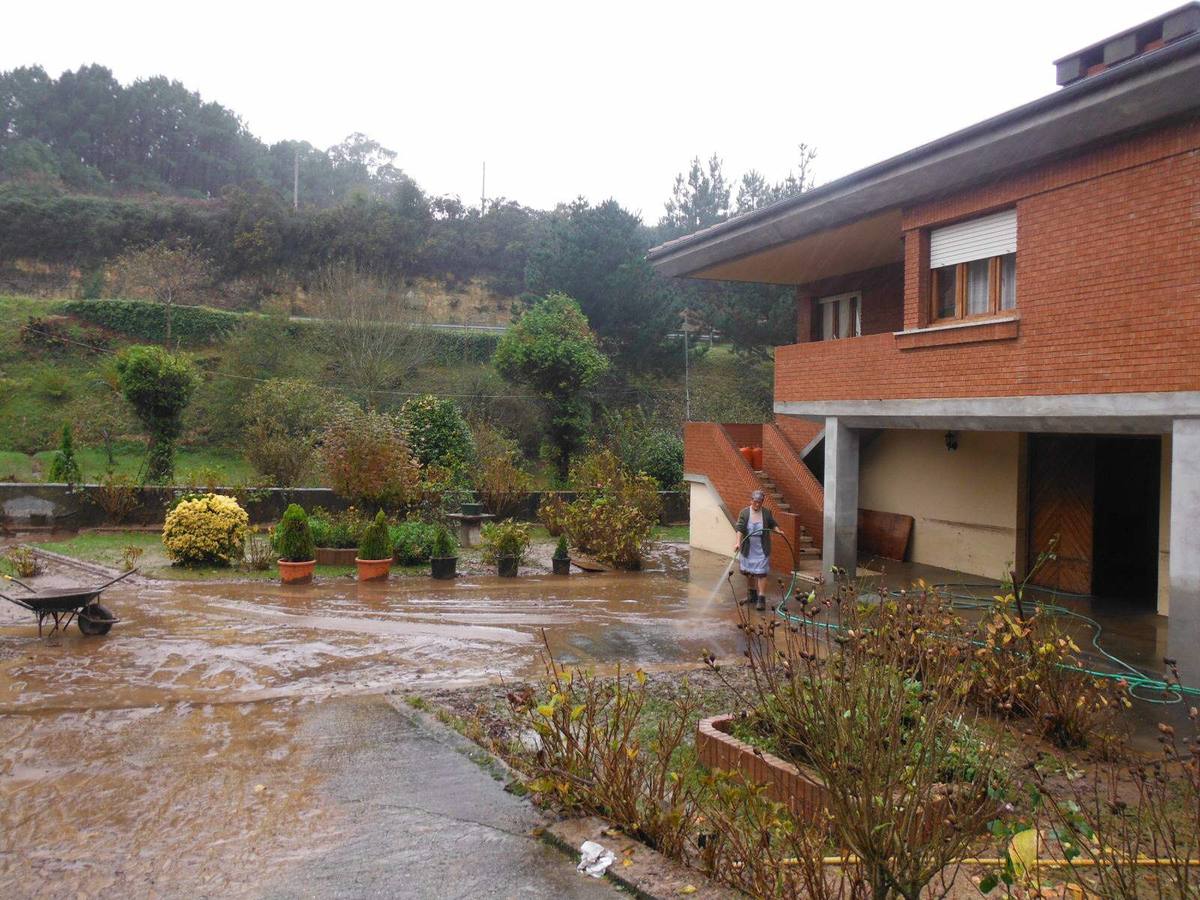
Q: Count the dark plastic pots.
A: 3